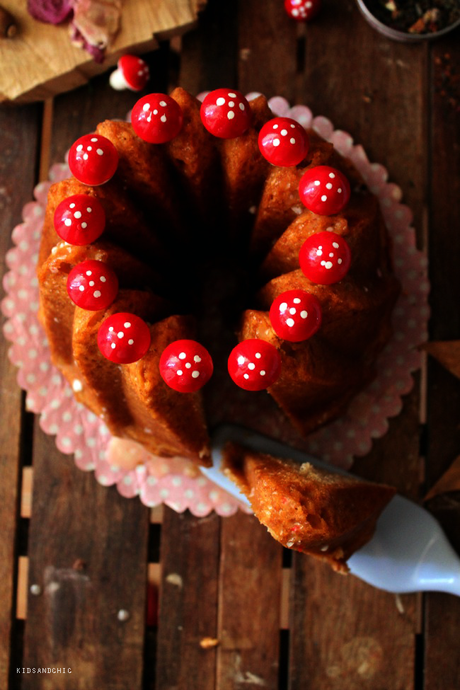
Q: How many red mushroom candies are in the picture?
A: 14